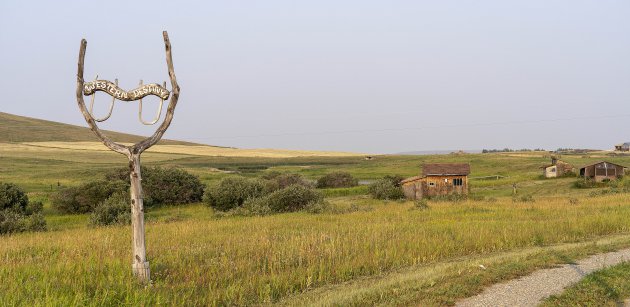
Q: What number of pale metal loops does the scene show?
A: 2